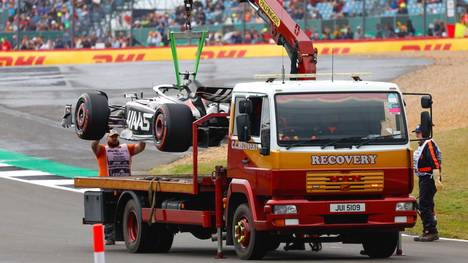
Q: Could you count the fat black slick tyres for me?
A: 2